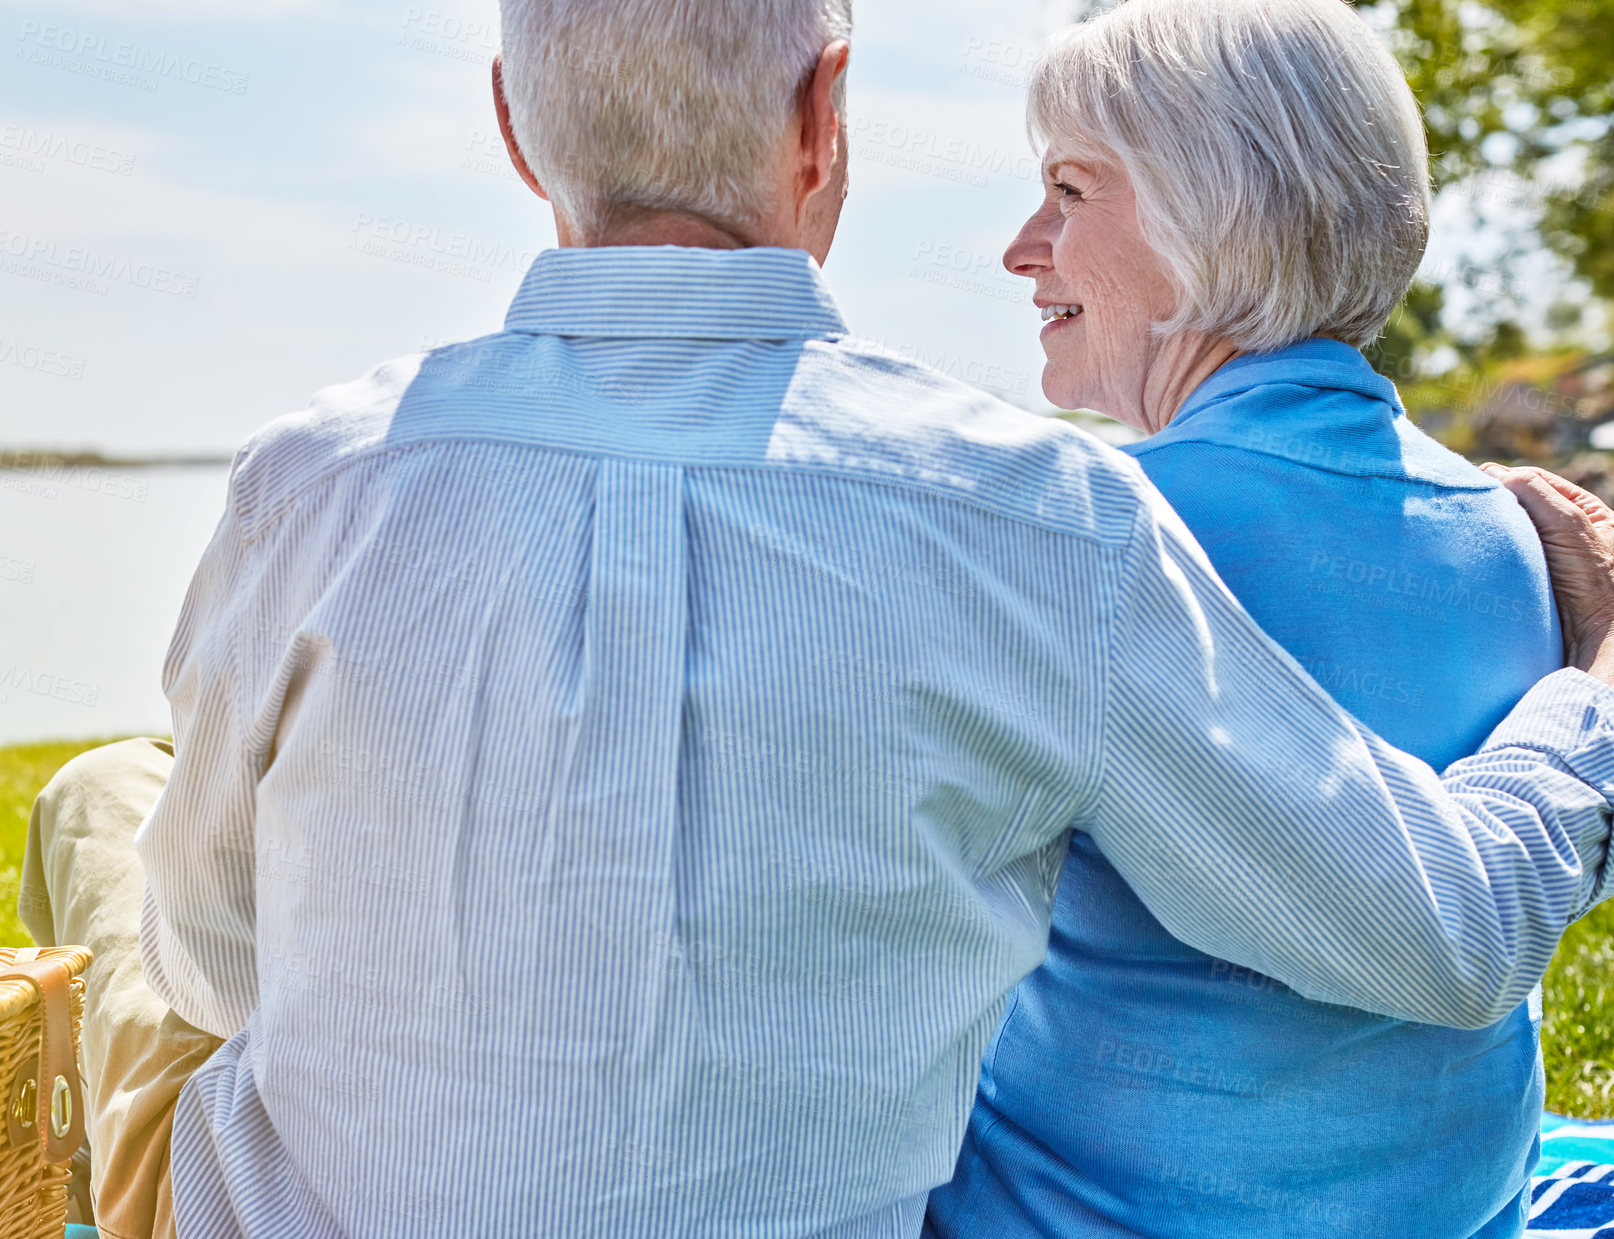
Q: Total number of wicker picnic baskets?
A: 1